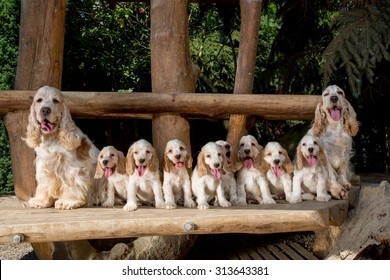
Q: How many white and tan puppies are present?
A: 8